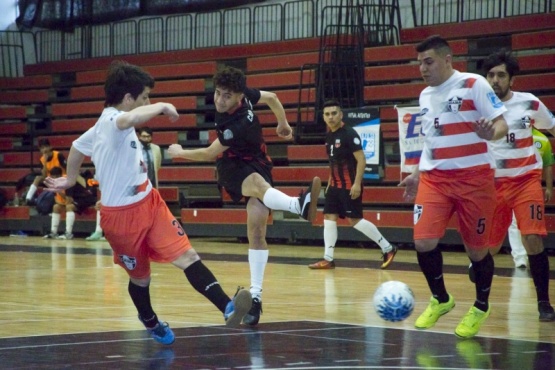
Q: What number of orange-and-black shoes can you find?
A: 2